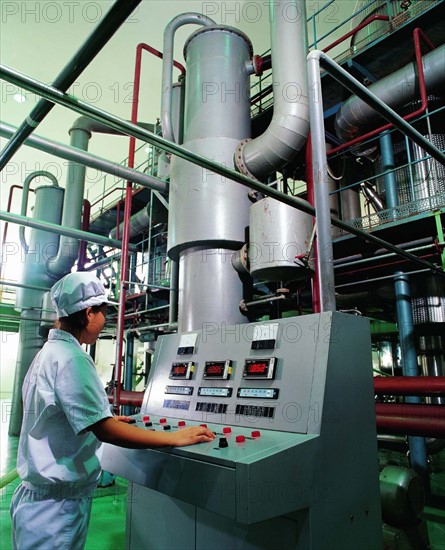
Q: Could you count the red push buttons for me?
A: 7